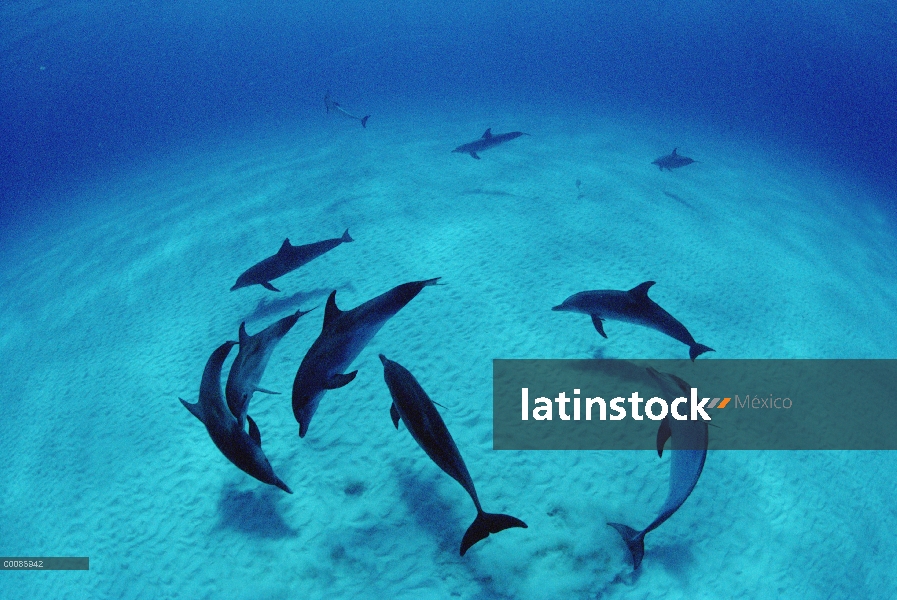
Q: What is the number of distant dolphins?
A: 3